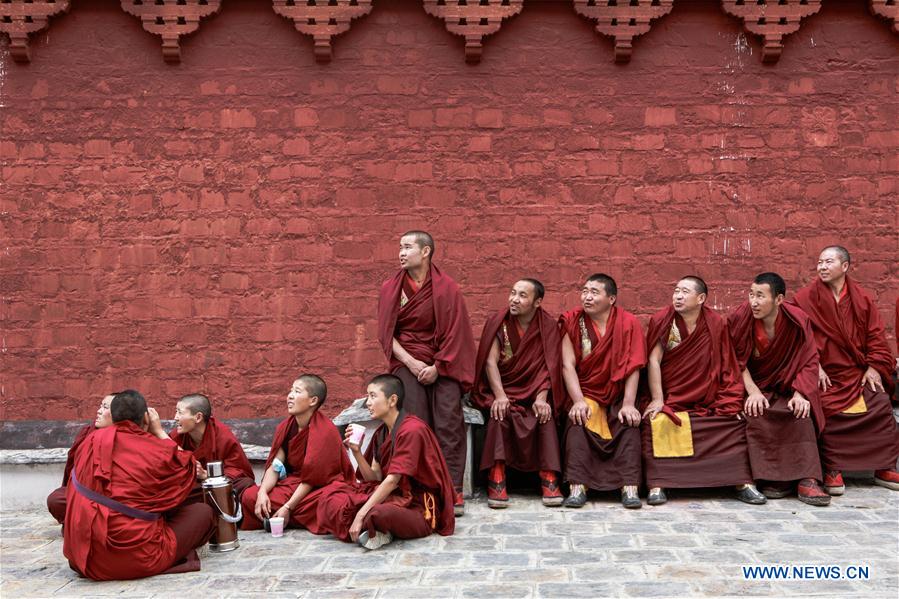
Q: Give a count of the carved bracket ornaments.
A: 7